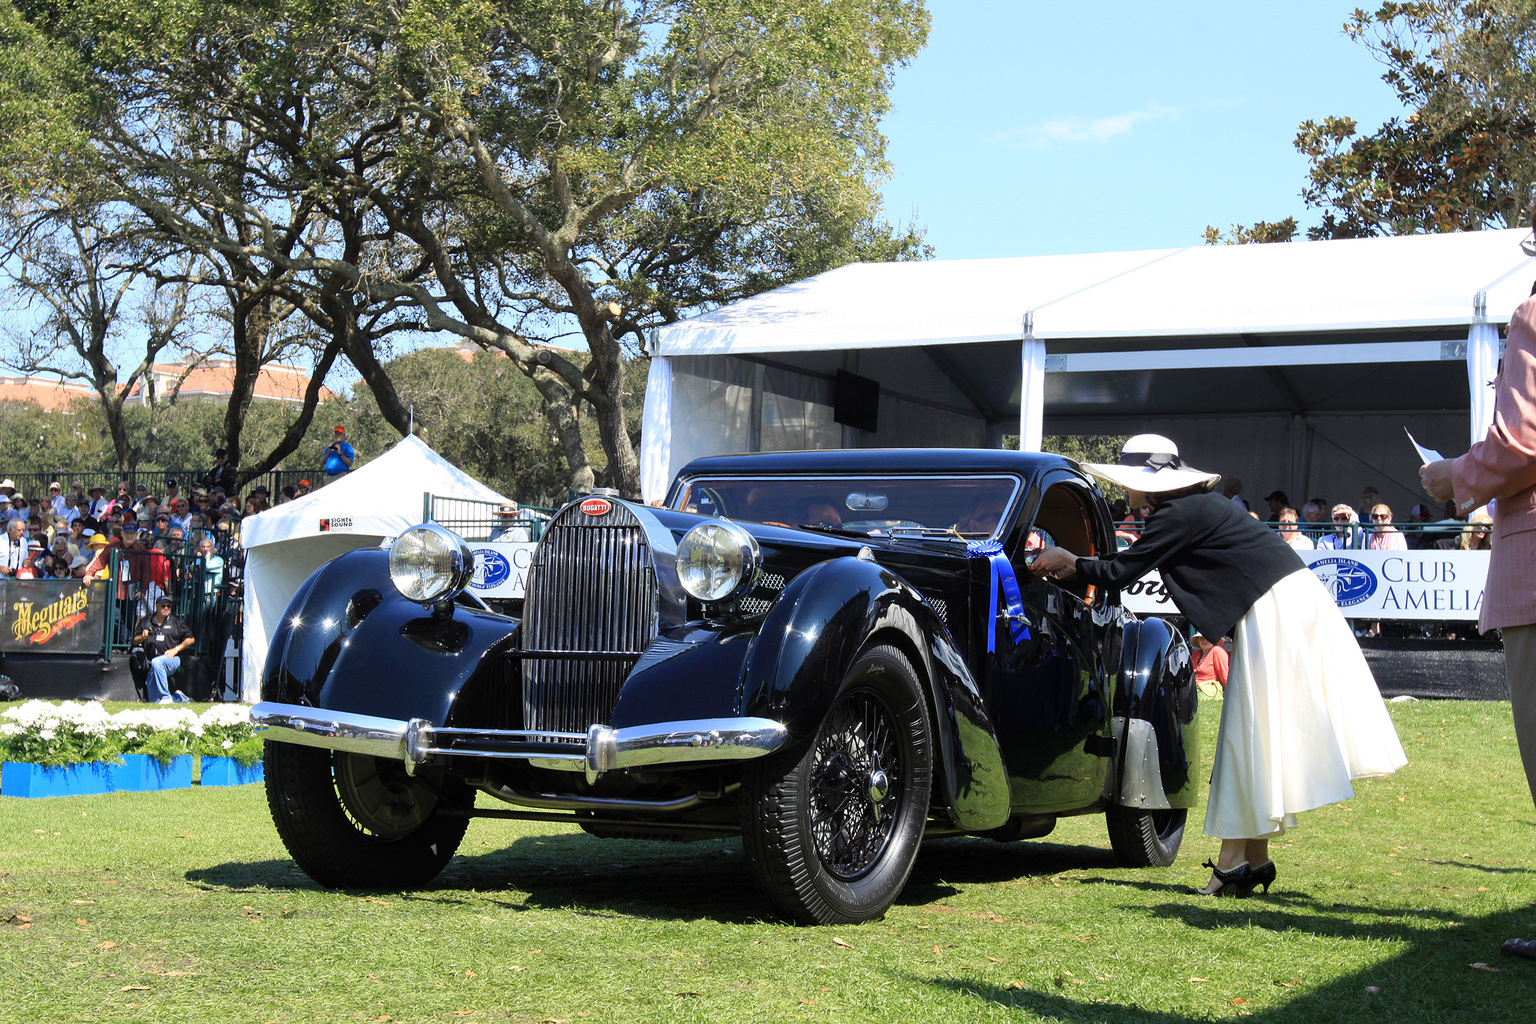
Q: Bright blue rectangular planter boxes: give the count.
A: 3